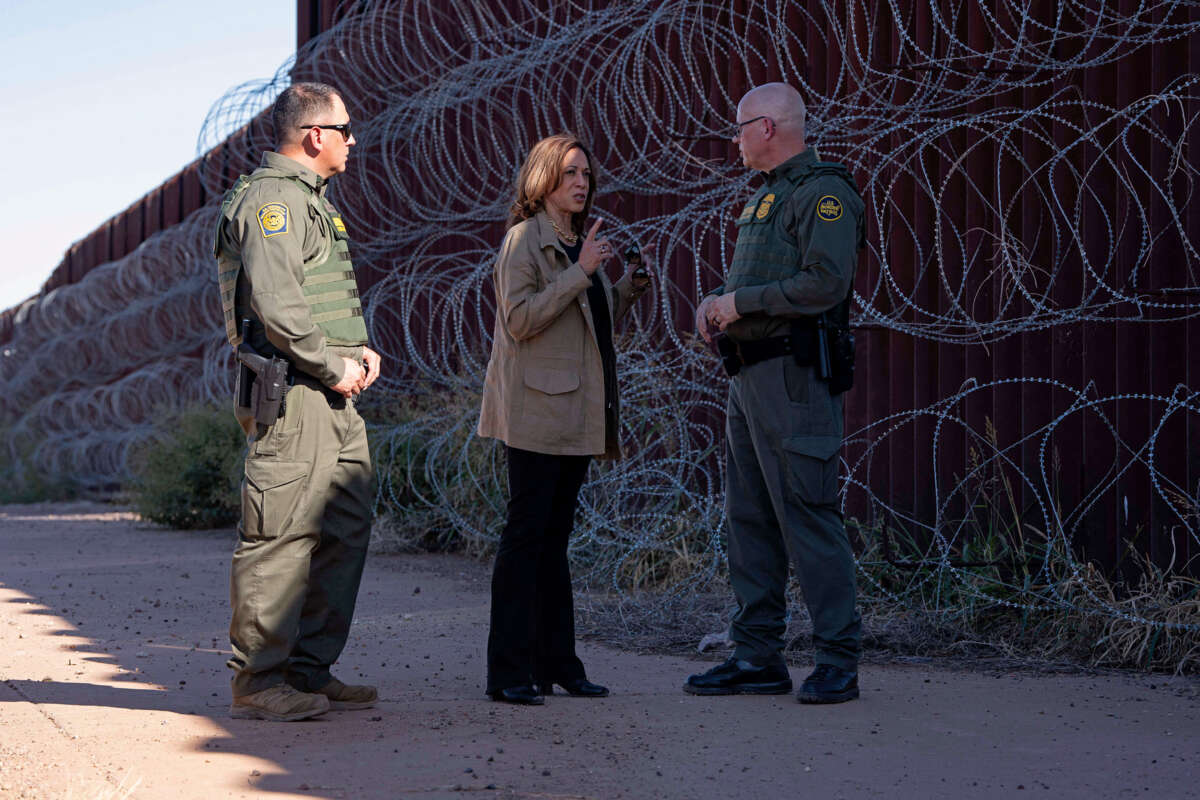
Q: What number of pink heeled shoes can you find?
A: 0